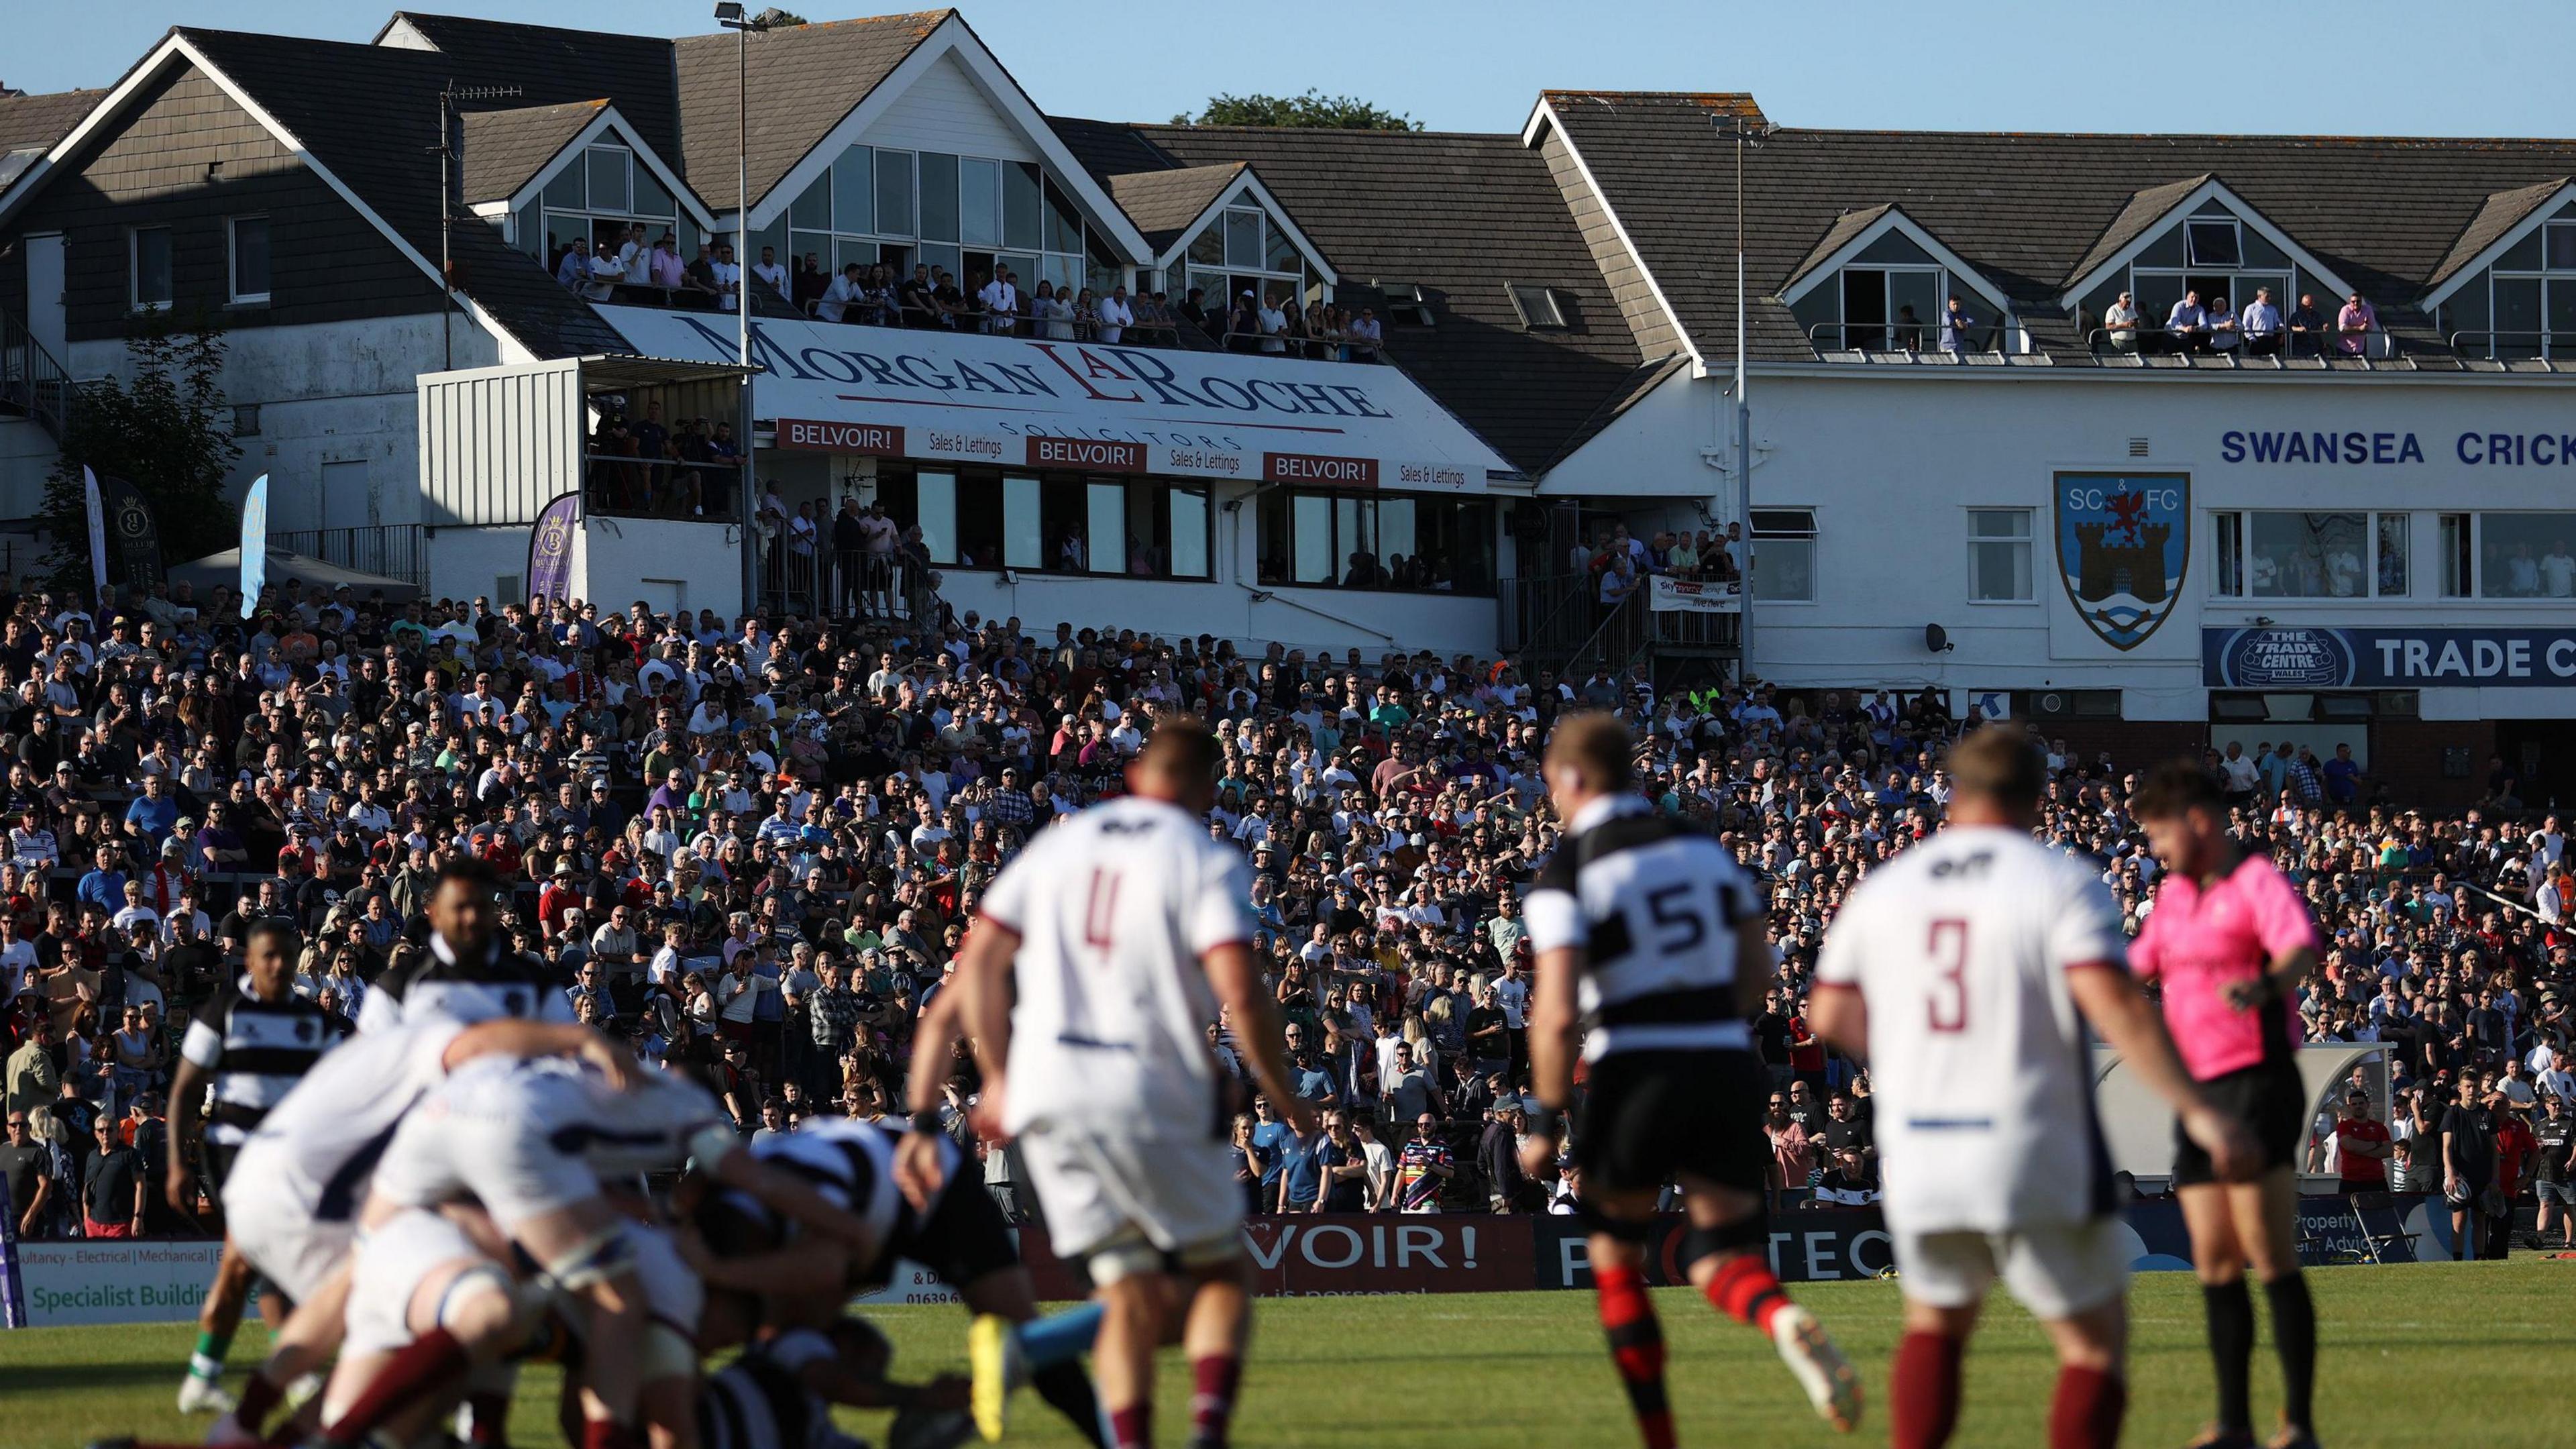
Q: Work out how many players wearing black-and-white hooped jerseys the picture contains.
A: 5